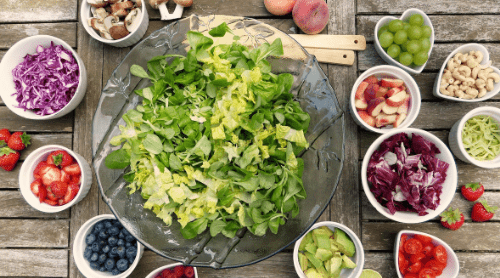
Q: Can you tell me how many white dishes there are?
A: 12